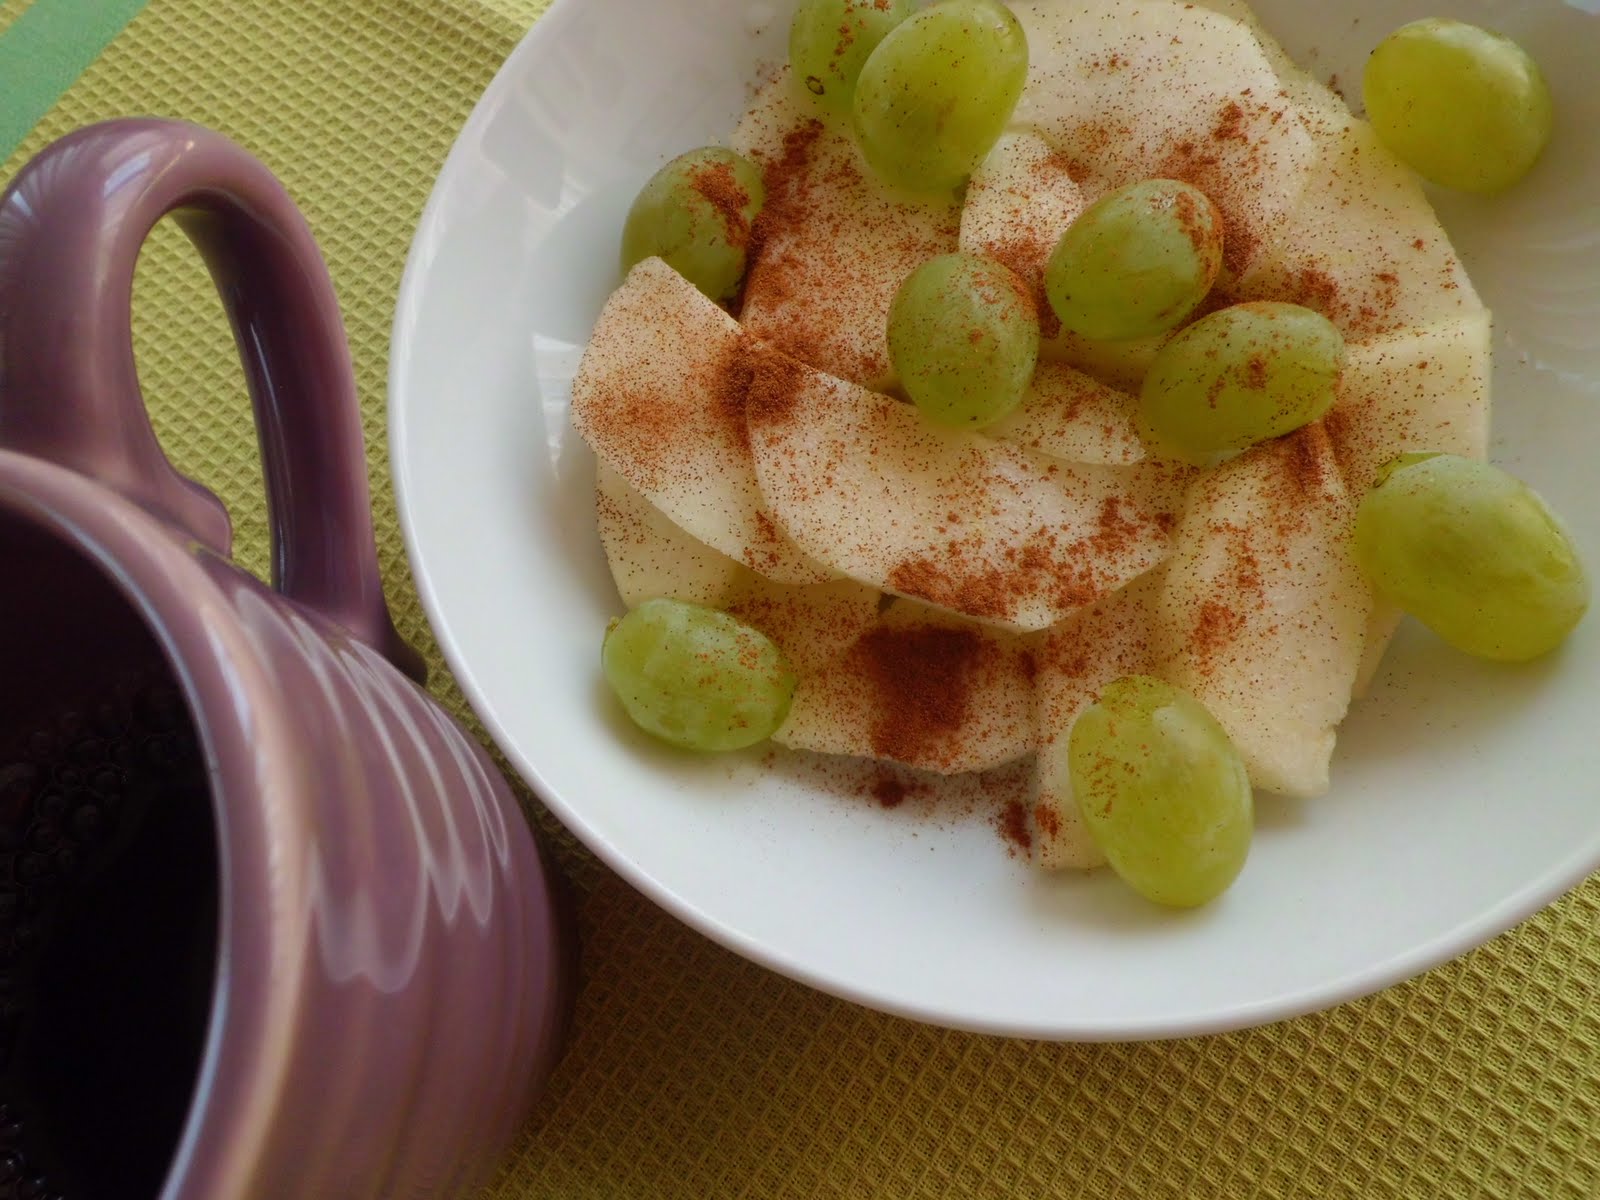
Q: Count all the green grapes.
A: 10